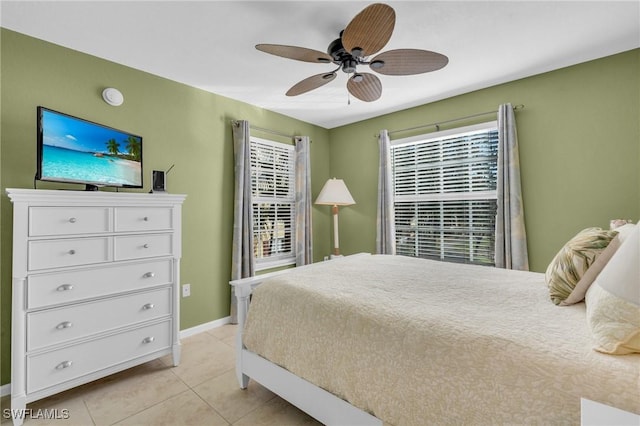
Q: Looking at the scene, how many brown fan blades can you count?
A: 5